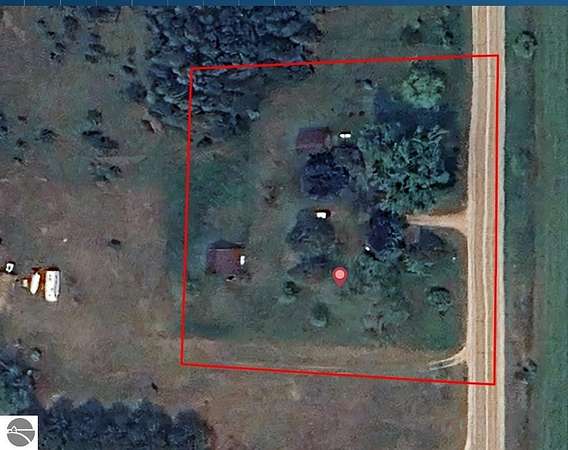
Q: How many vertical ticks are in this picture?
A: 9